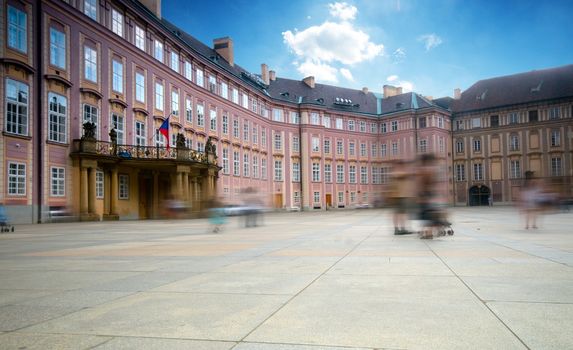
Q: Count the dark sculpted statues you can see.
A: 4